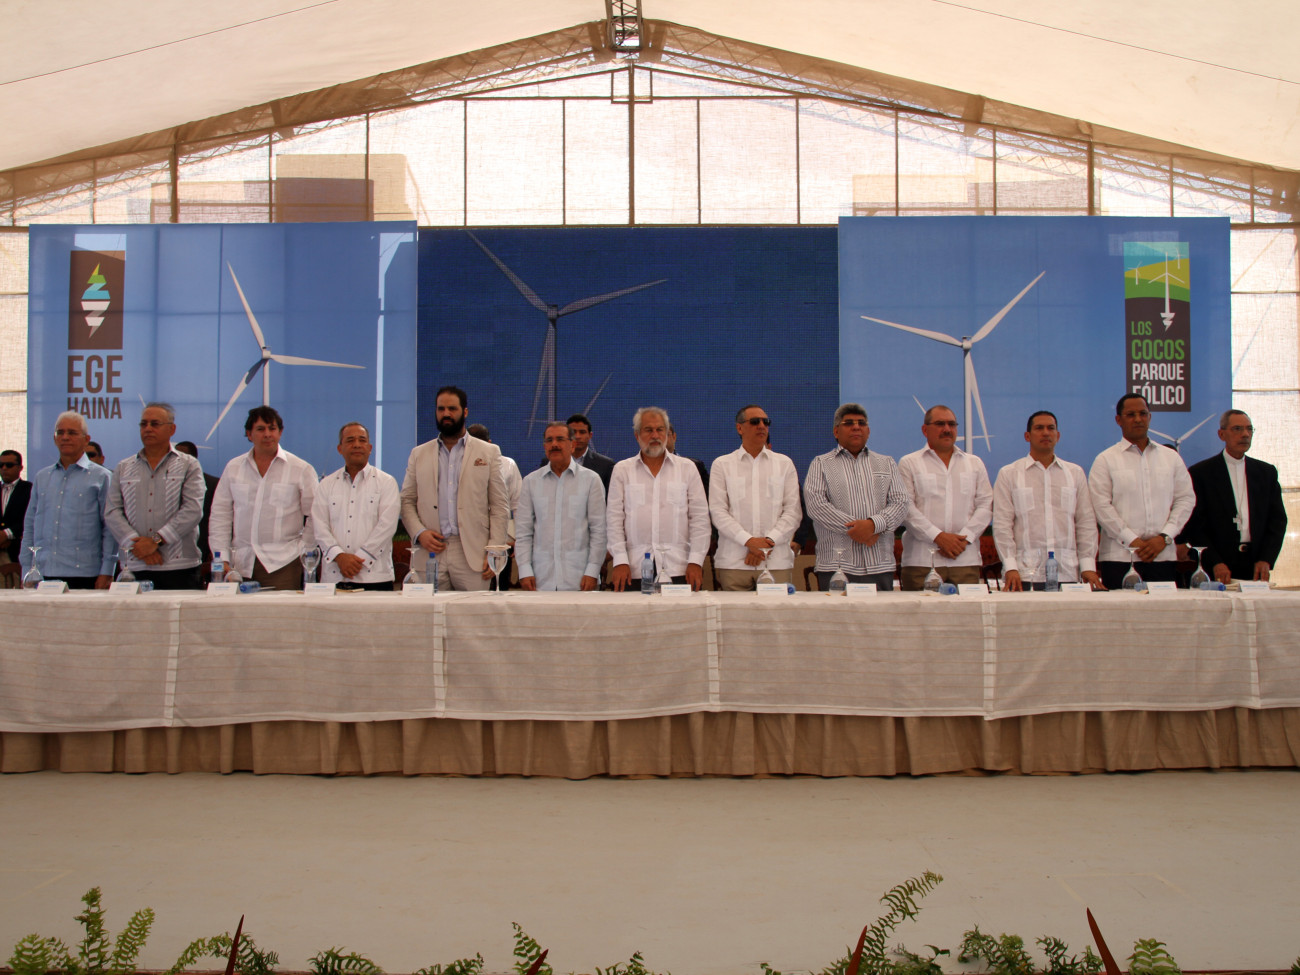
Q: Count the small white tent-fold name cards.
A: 12